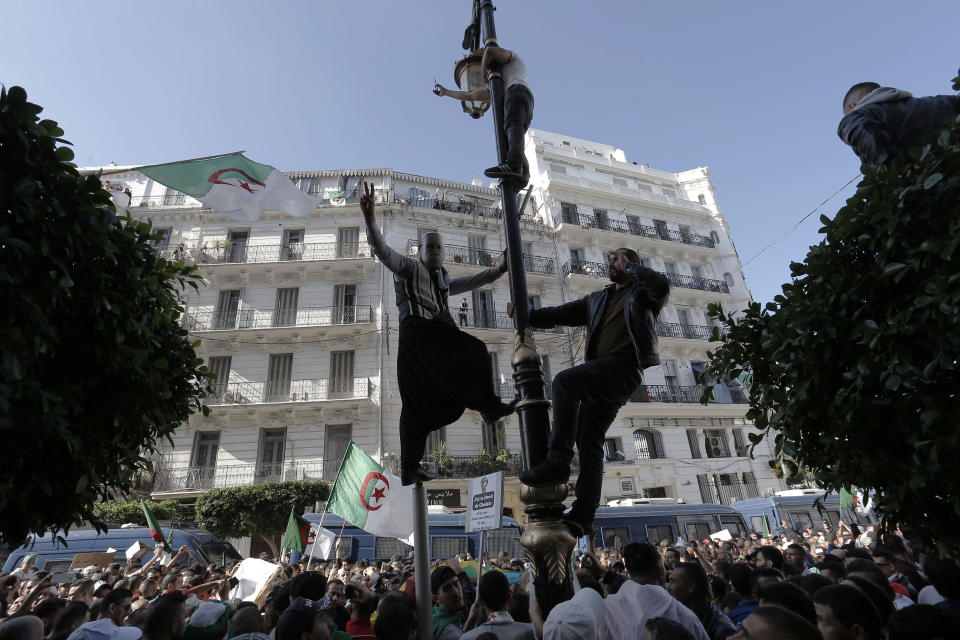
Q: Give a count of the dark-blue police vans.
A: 4